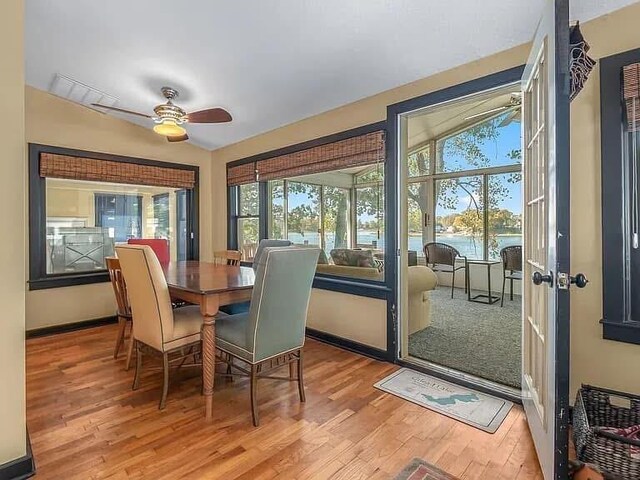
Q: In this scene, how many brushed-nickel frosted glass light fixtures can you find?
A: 1